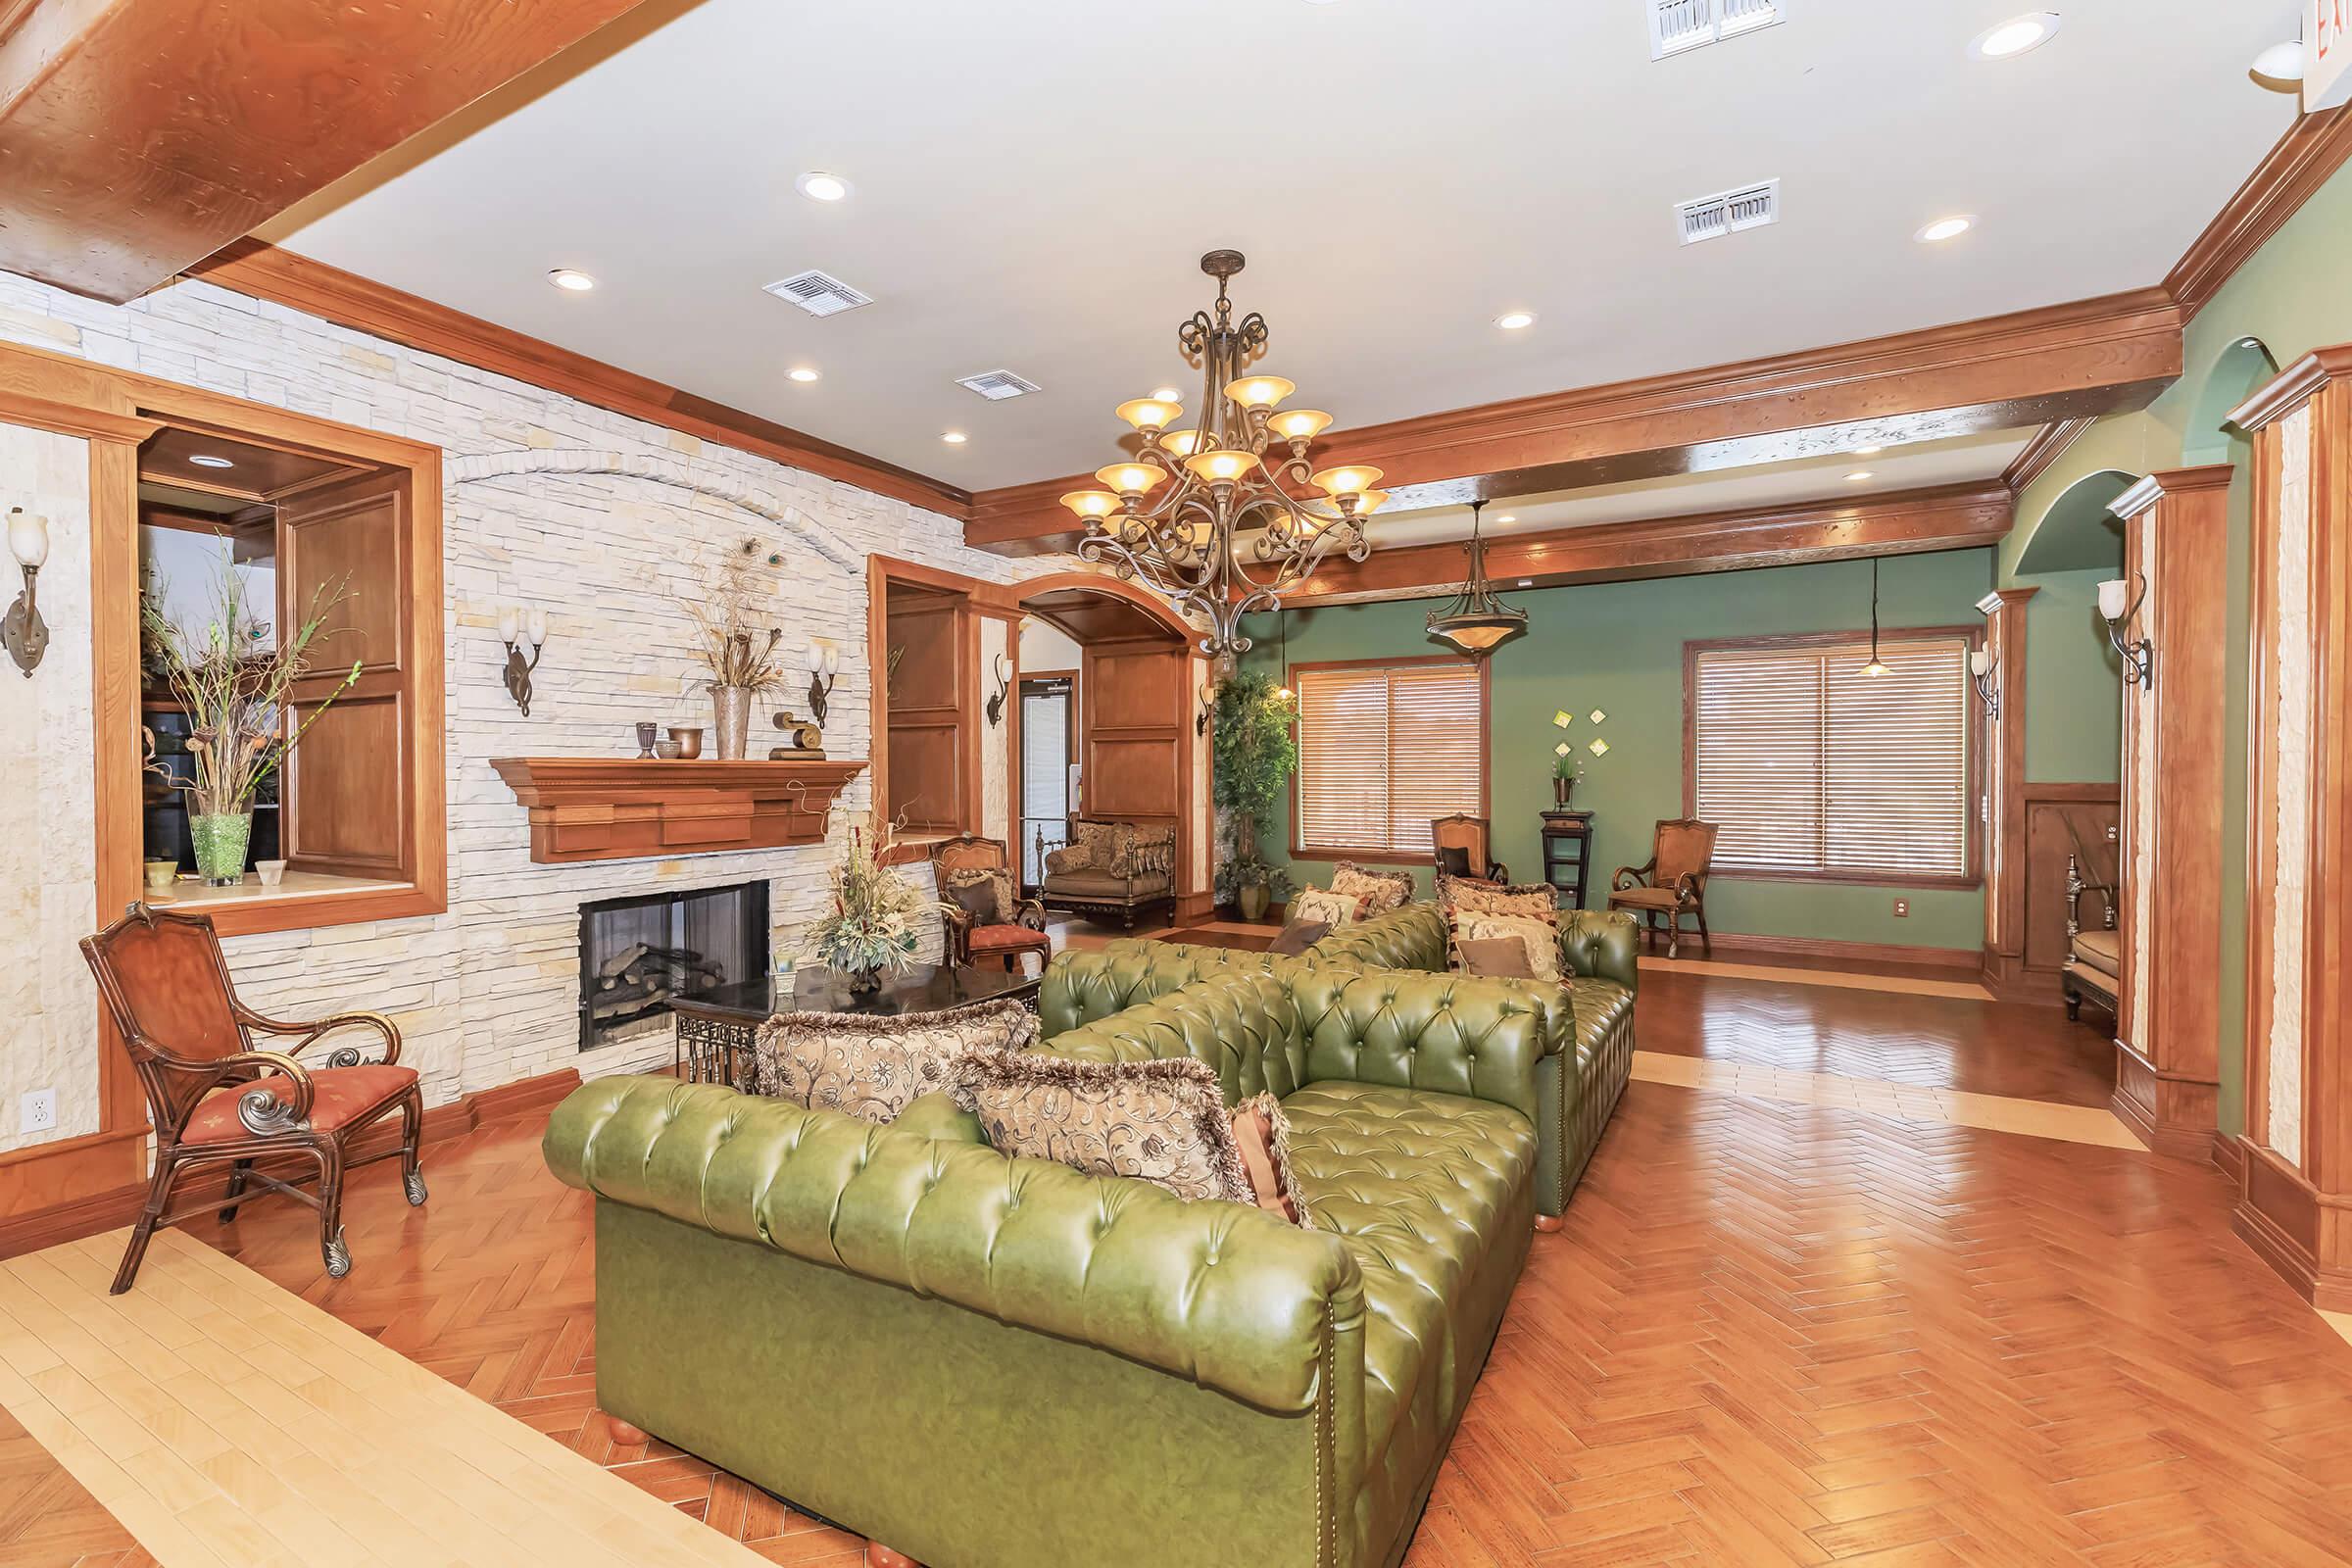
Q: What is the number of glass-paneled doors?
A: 1